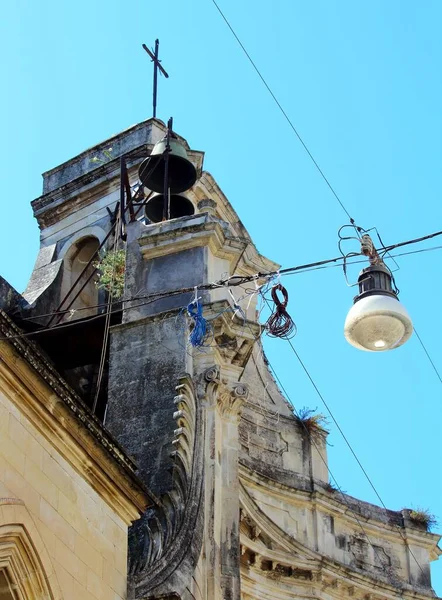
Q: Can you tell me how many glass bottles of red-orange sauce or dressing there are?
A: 0